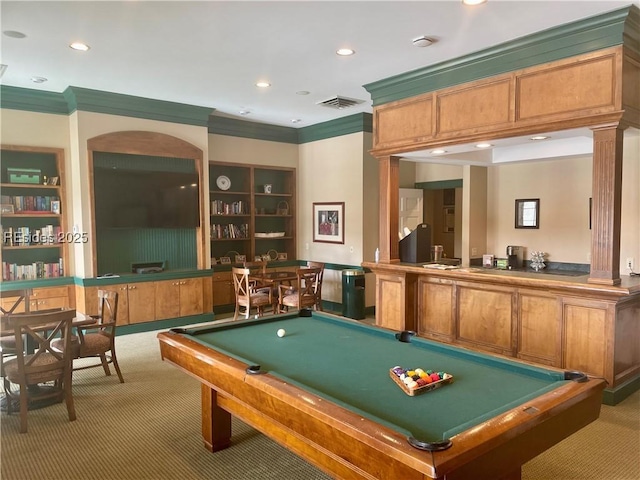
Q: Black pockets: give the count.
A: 6